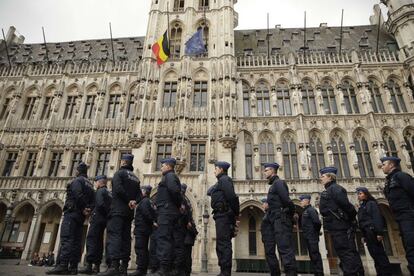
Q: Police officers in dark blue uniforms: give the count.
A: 13